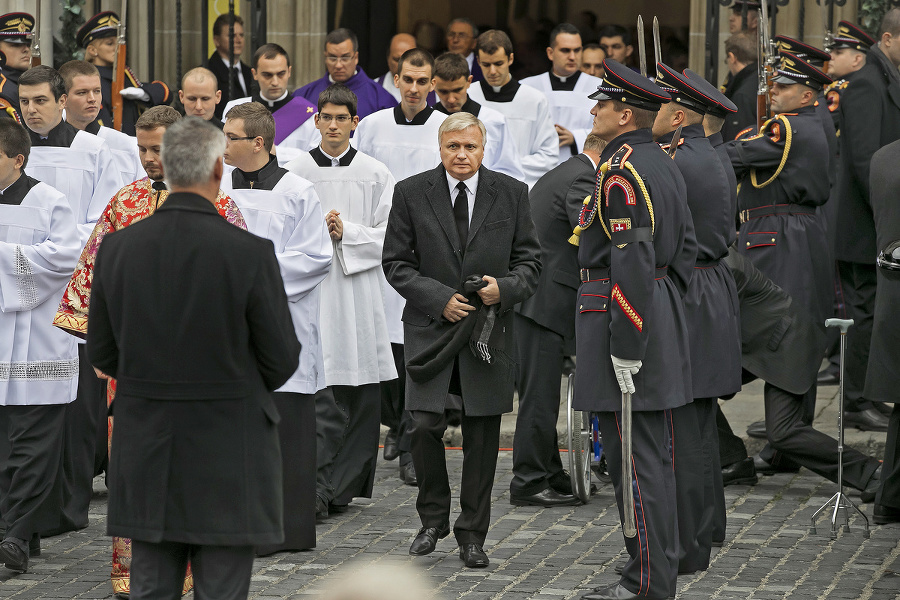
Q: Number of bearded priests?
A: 1